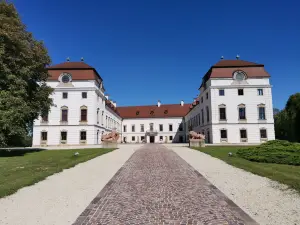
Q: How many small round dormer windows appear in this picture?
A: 3